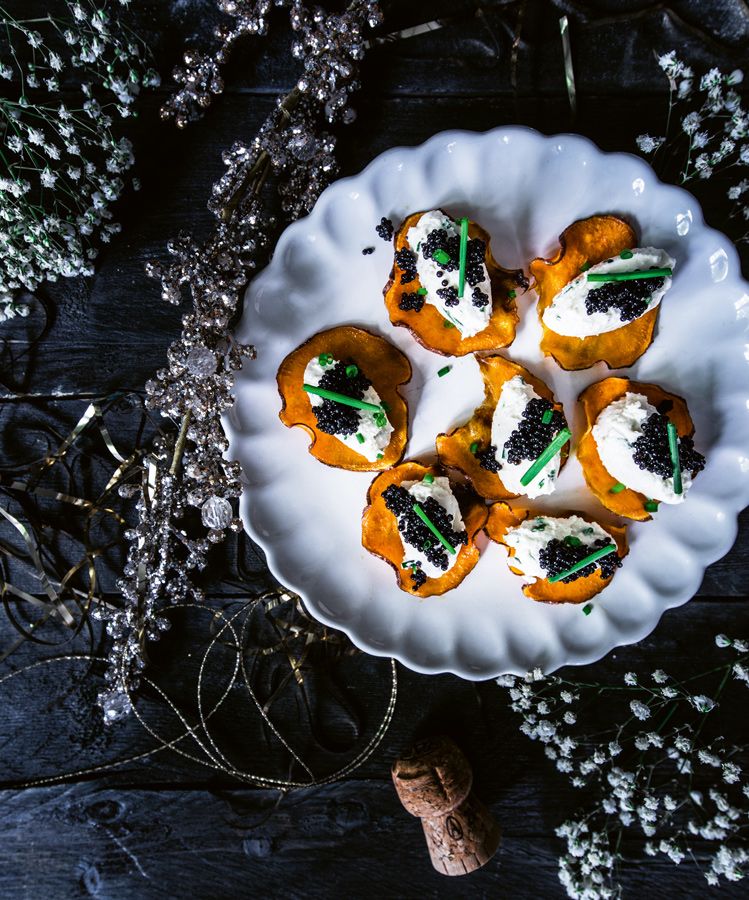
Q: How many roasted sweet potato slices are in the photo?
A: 7